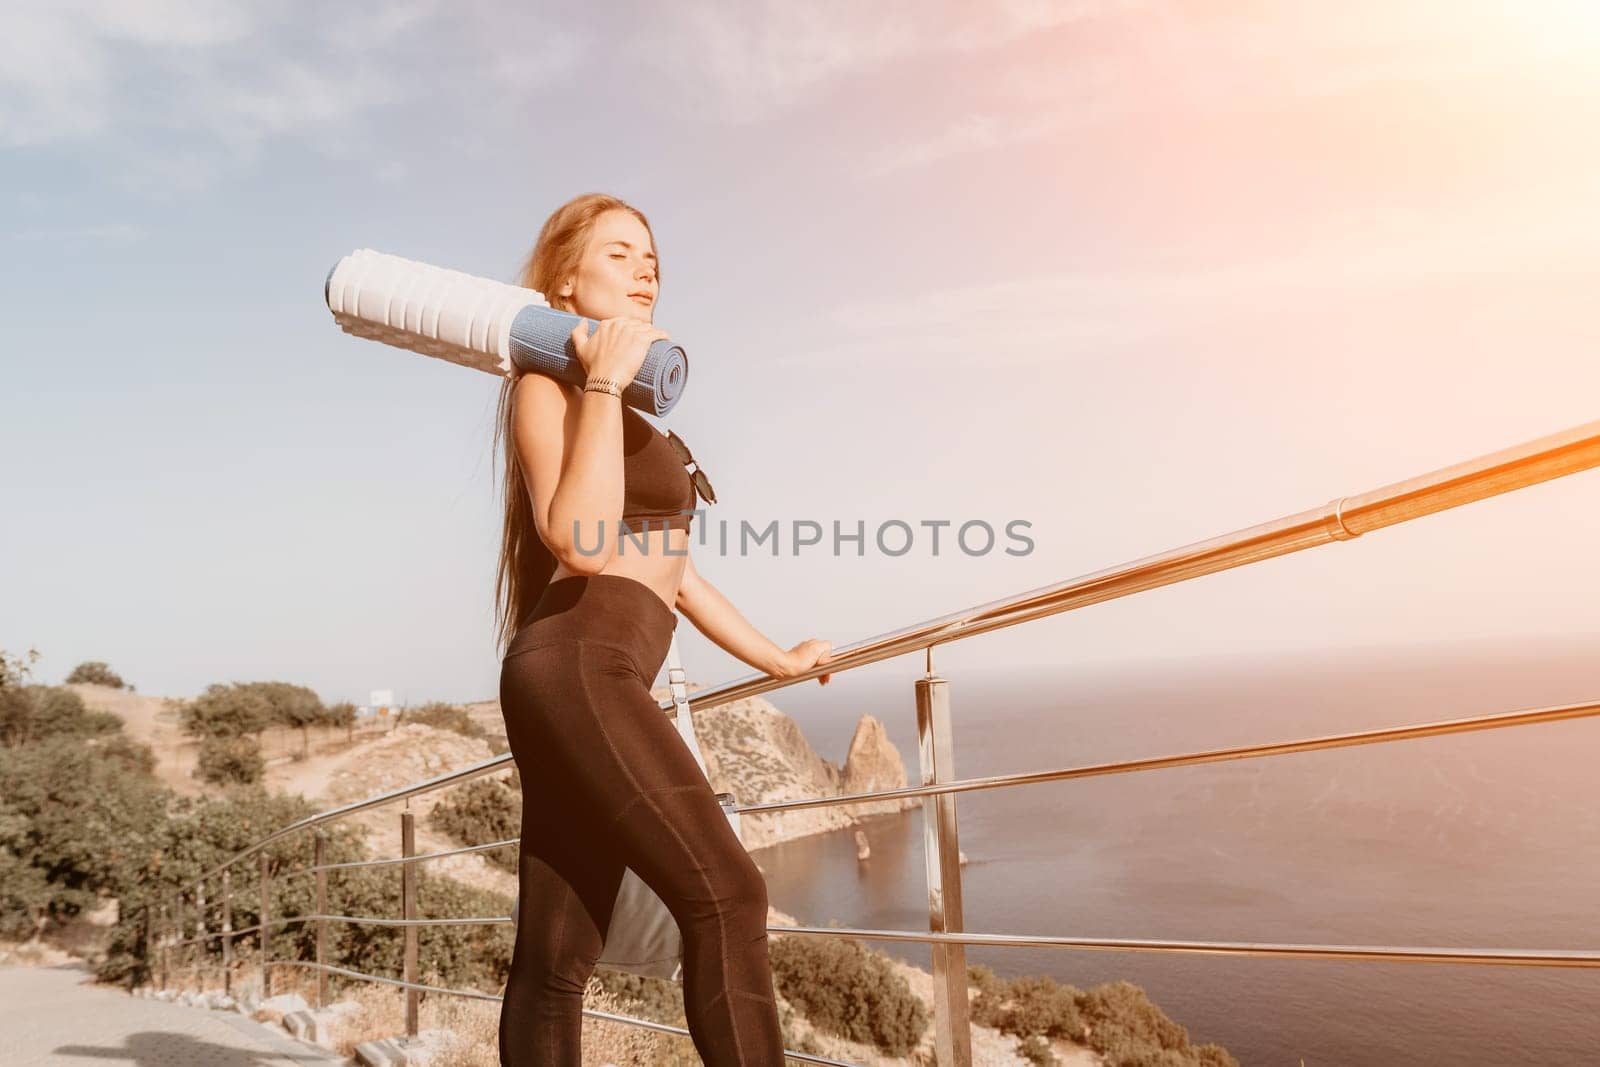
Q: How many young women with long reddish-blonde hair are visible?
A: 1